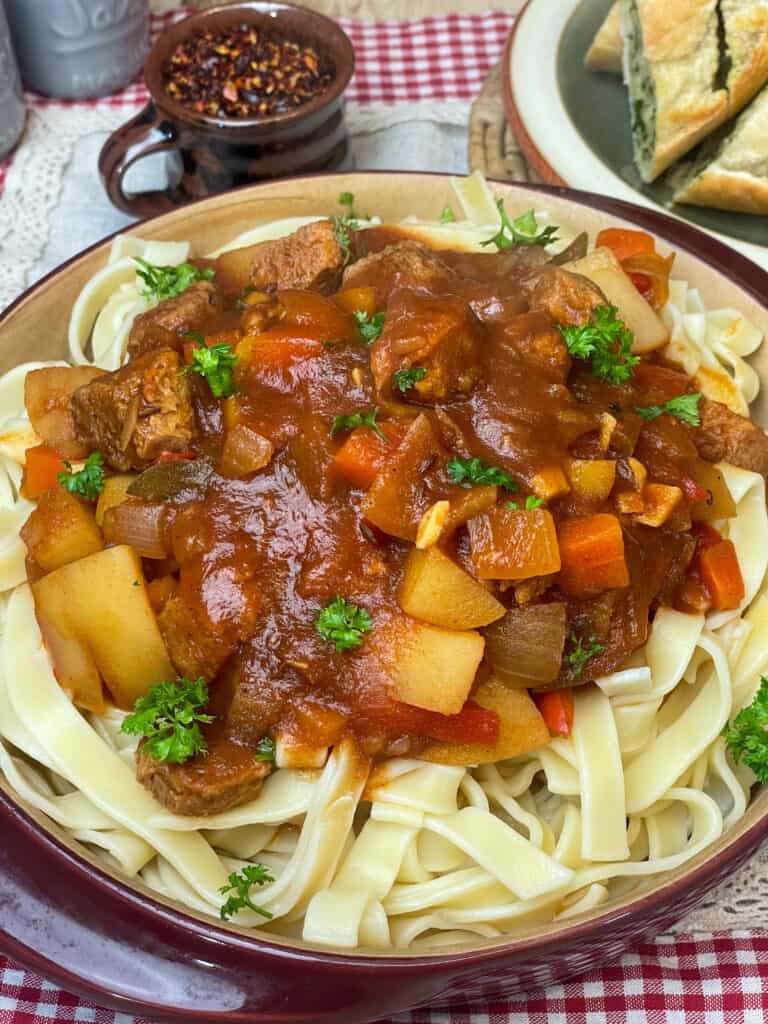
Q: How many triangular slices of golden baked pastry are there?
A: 3